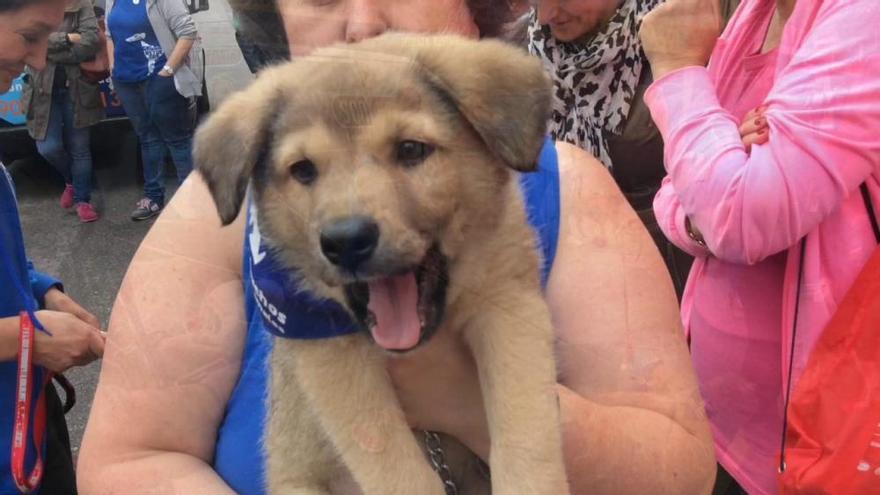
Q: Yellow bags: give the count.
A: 0